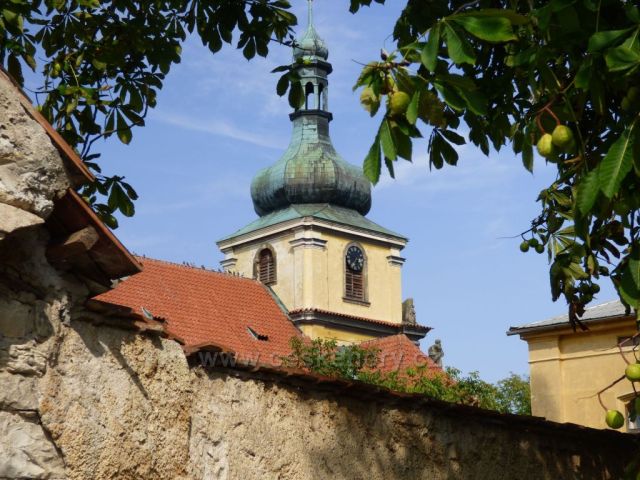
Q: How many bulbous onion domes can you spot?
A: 2